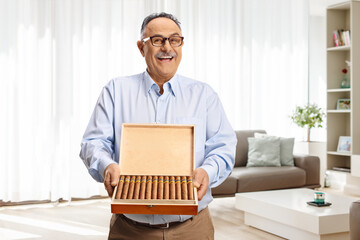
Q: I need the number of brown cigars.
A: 13